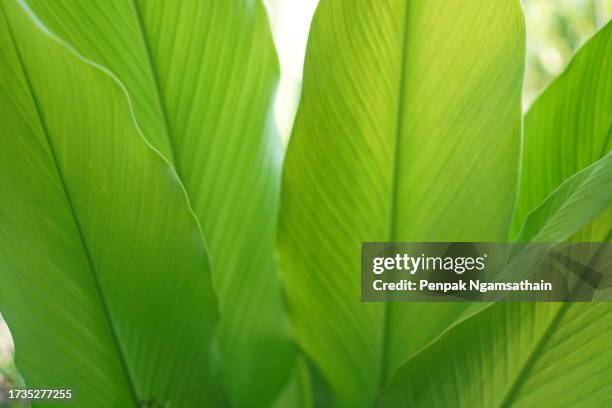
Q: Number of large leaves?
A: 5